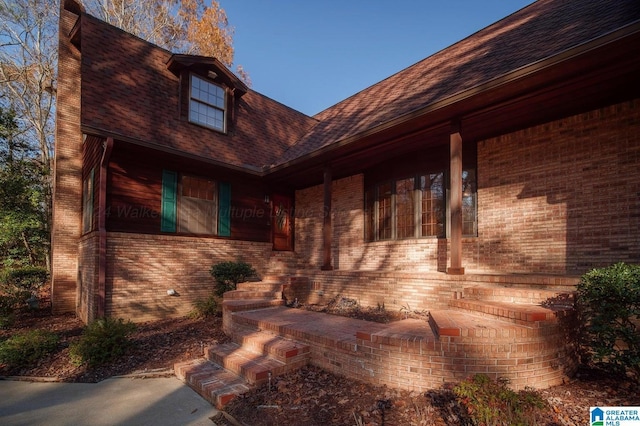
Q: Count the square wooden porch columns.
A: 2